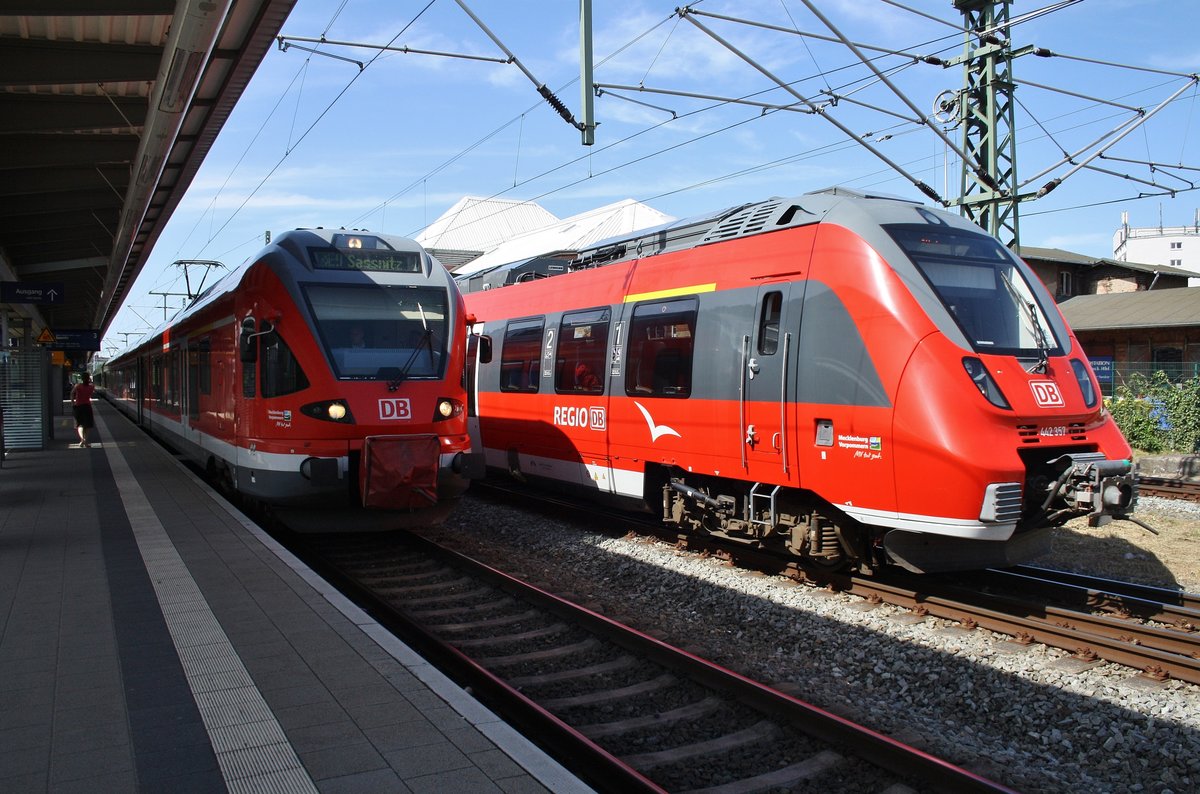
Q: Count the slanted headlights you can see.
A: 2